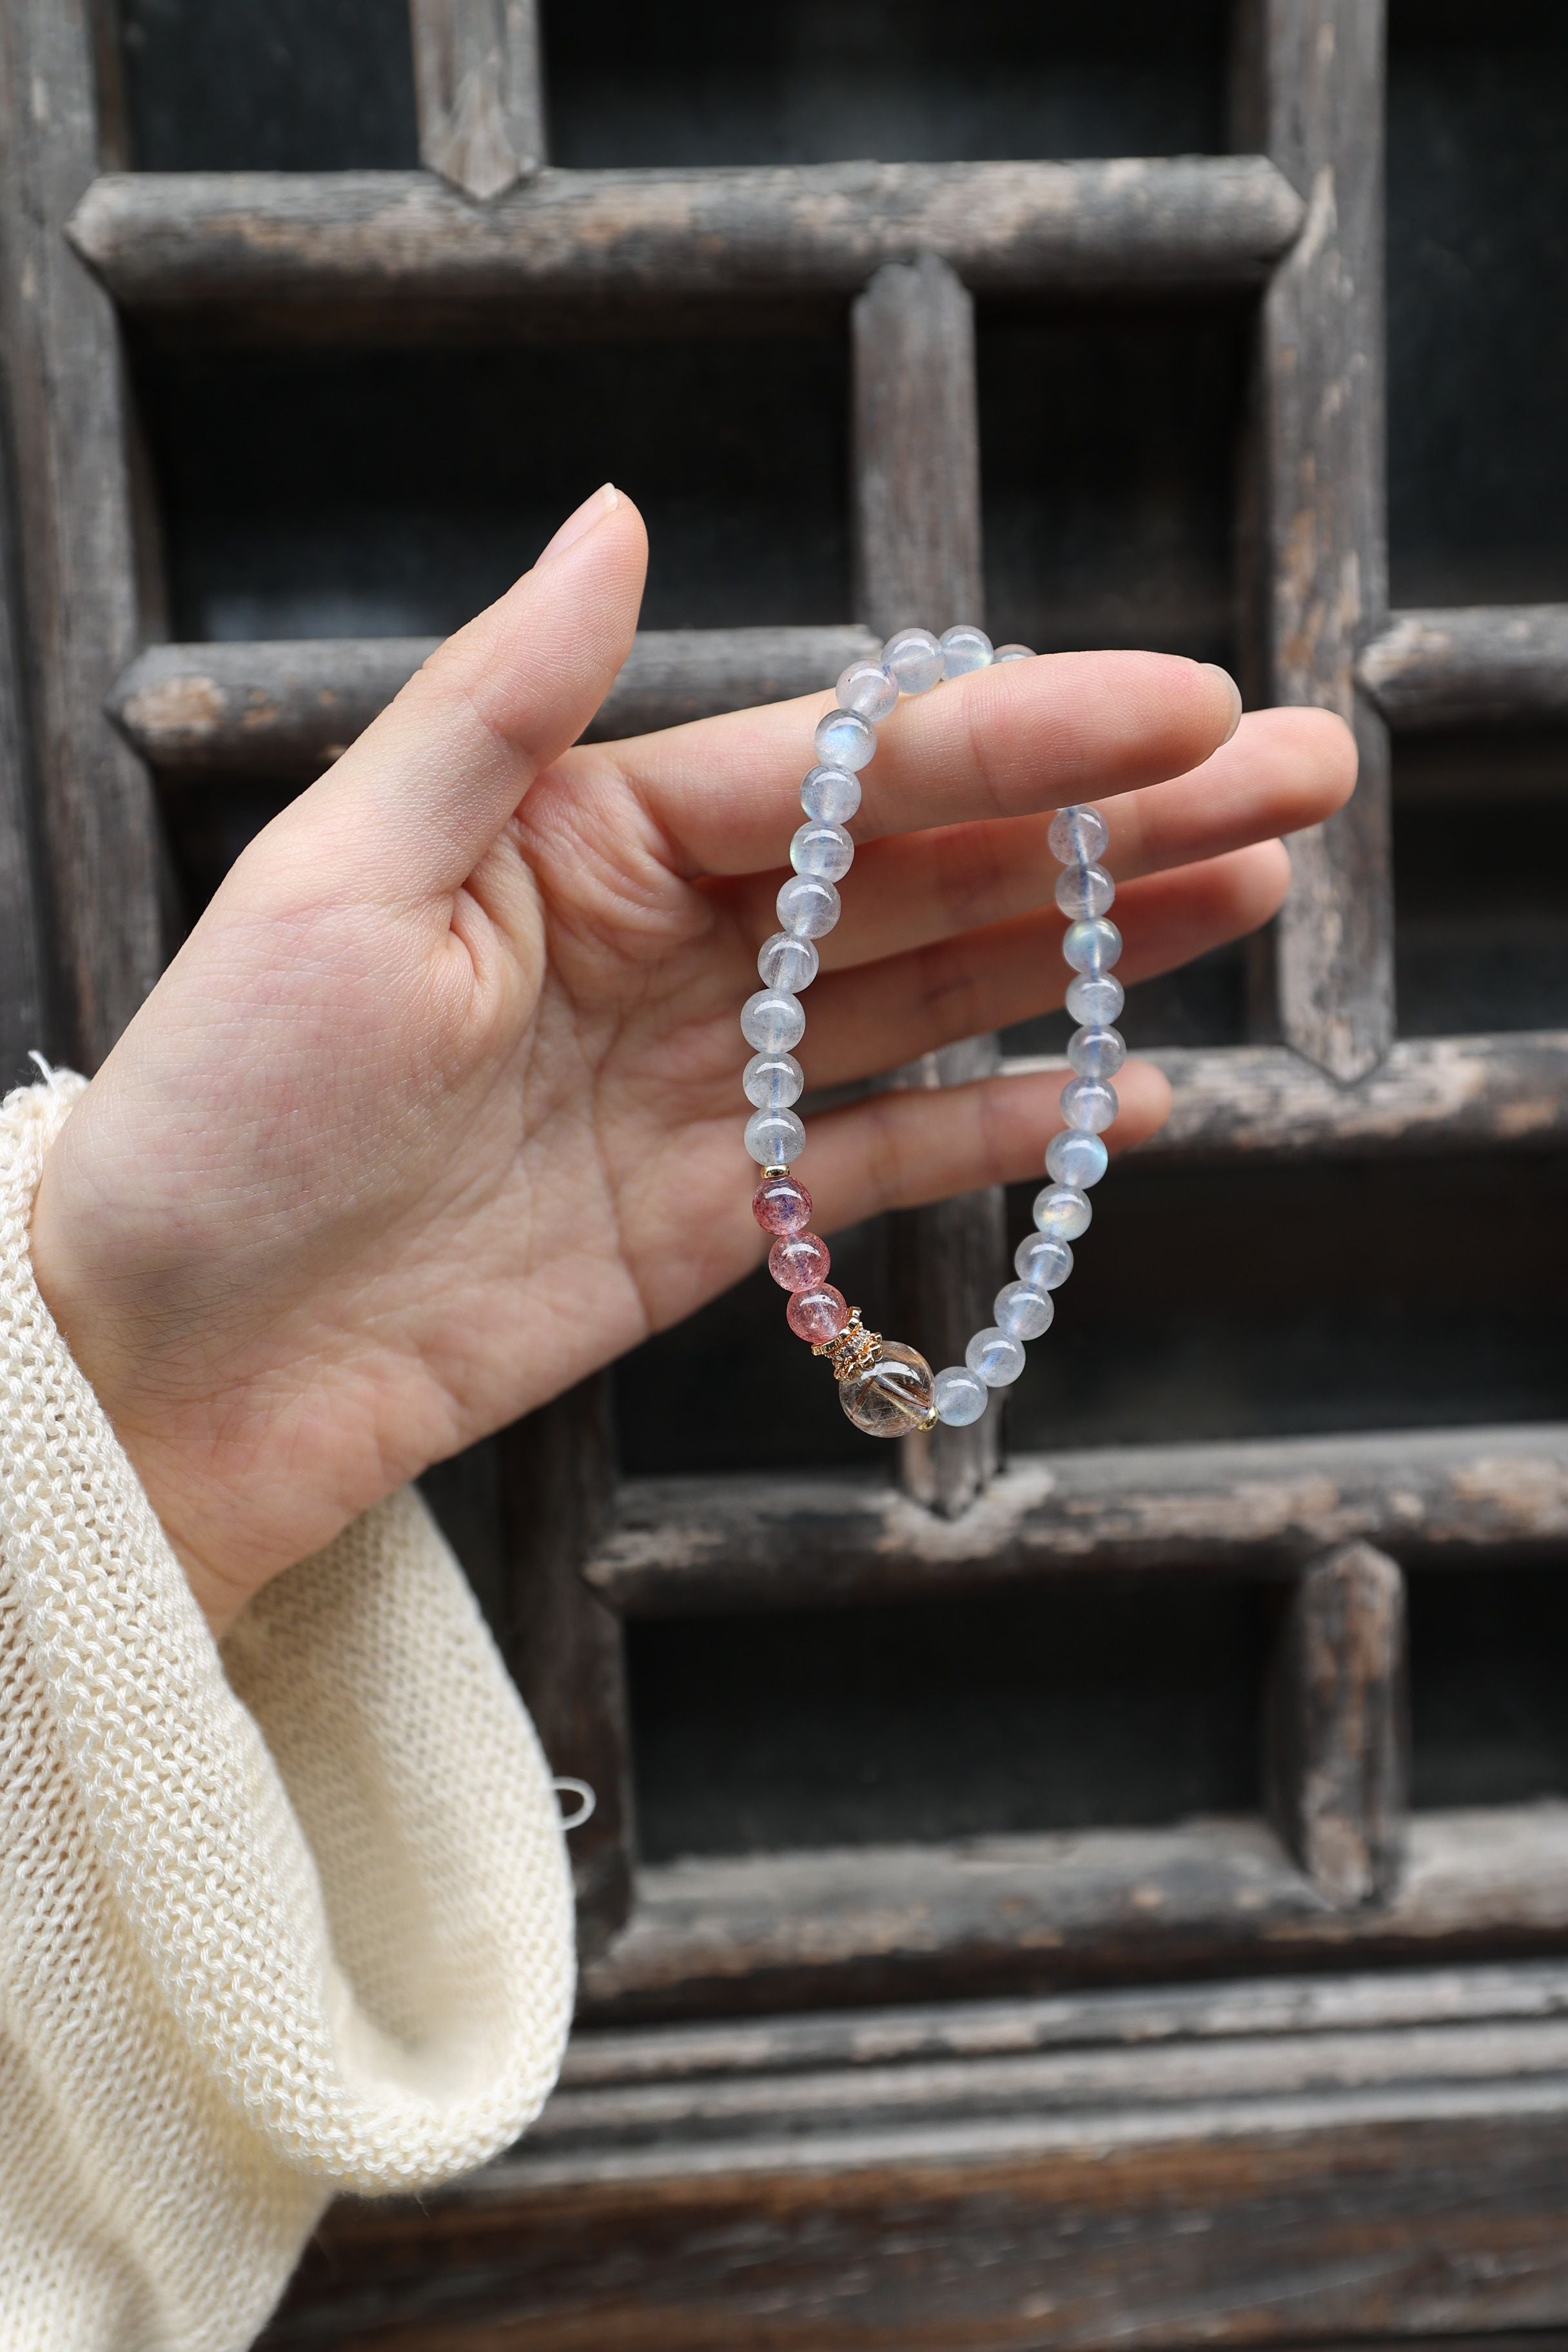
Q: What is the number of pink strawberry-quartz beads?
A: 3